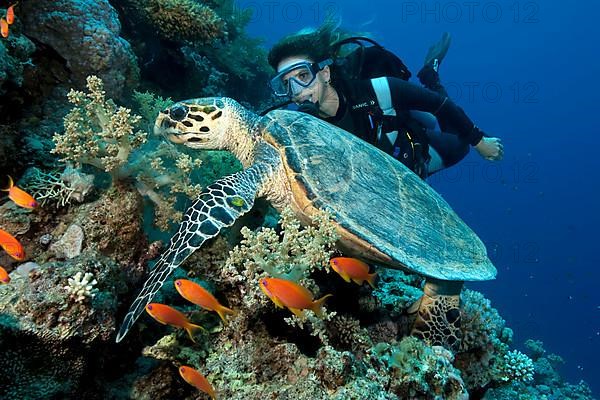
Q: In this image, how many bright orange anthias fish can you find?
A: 10